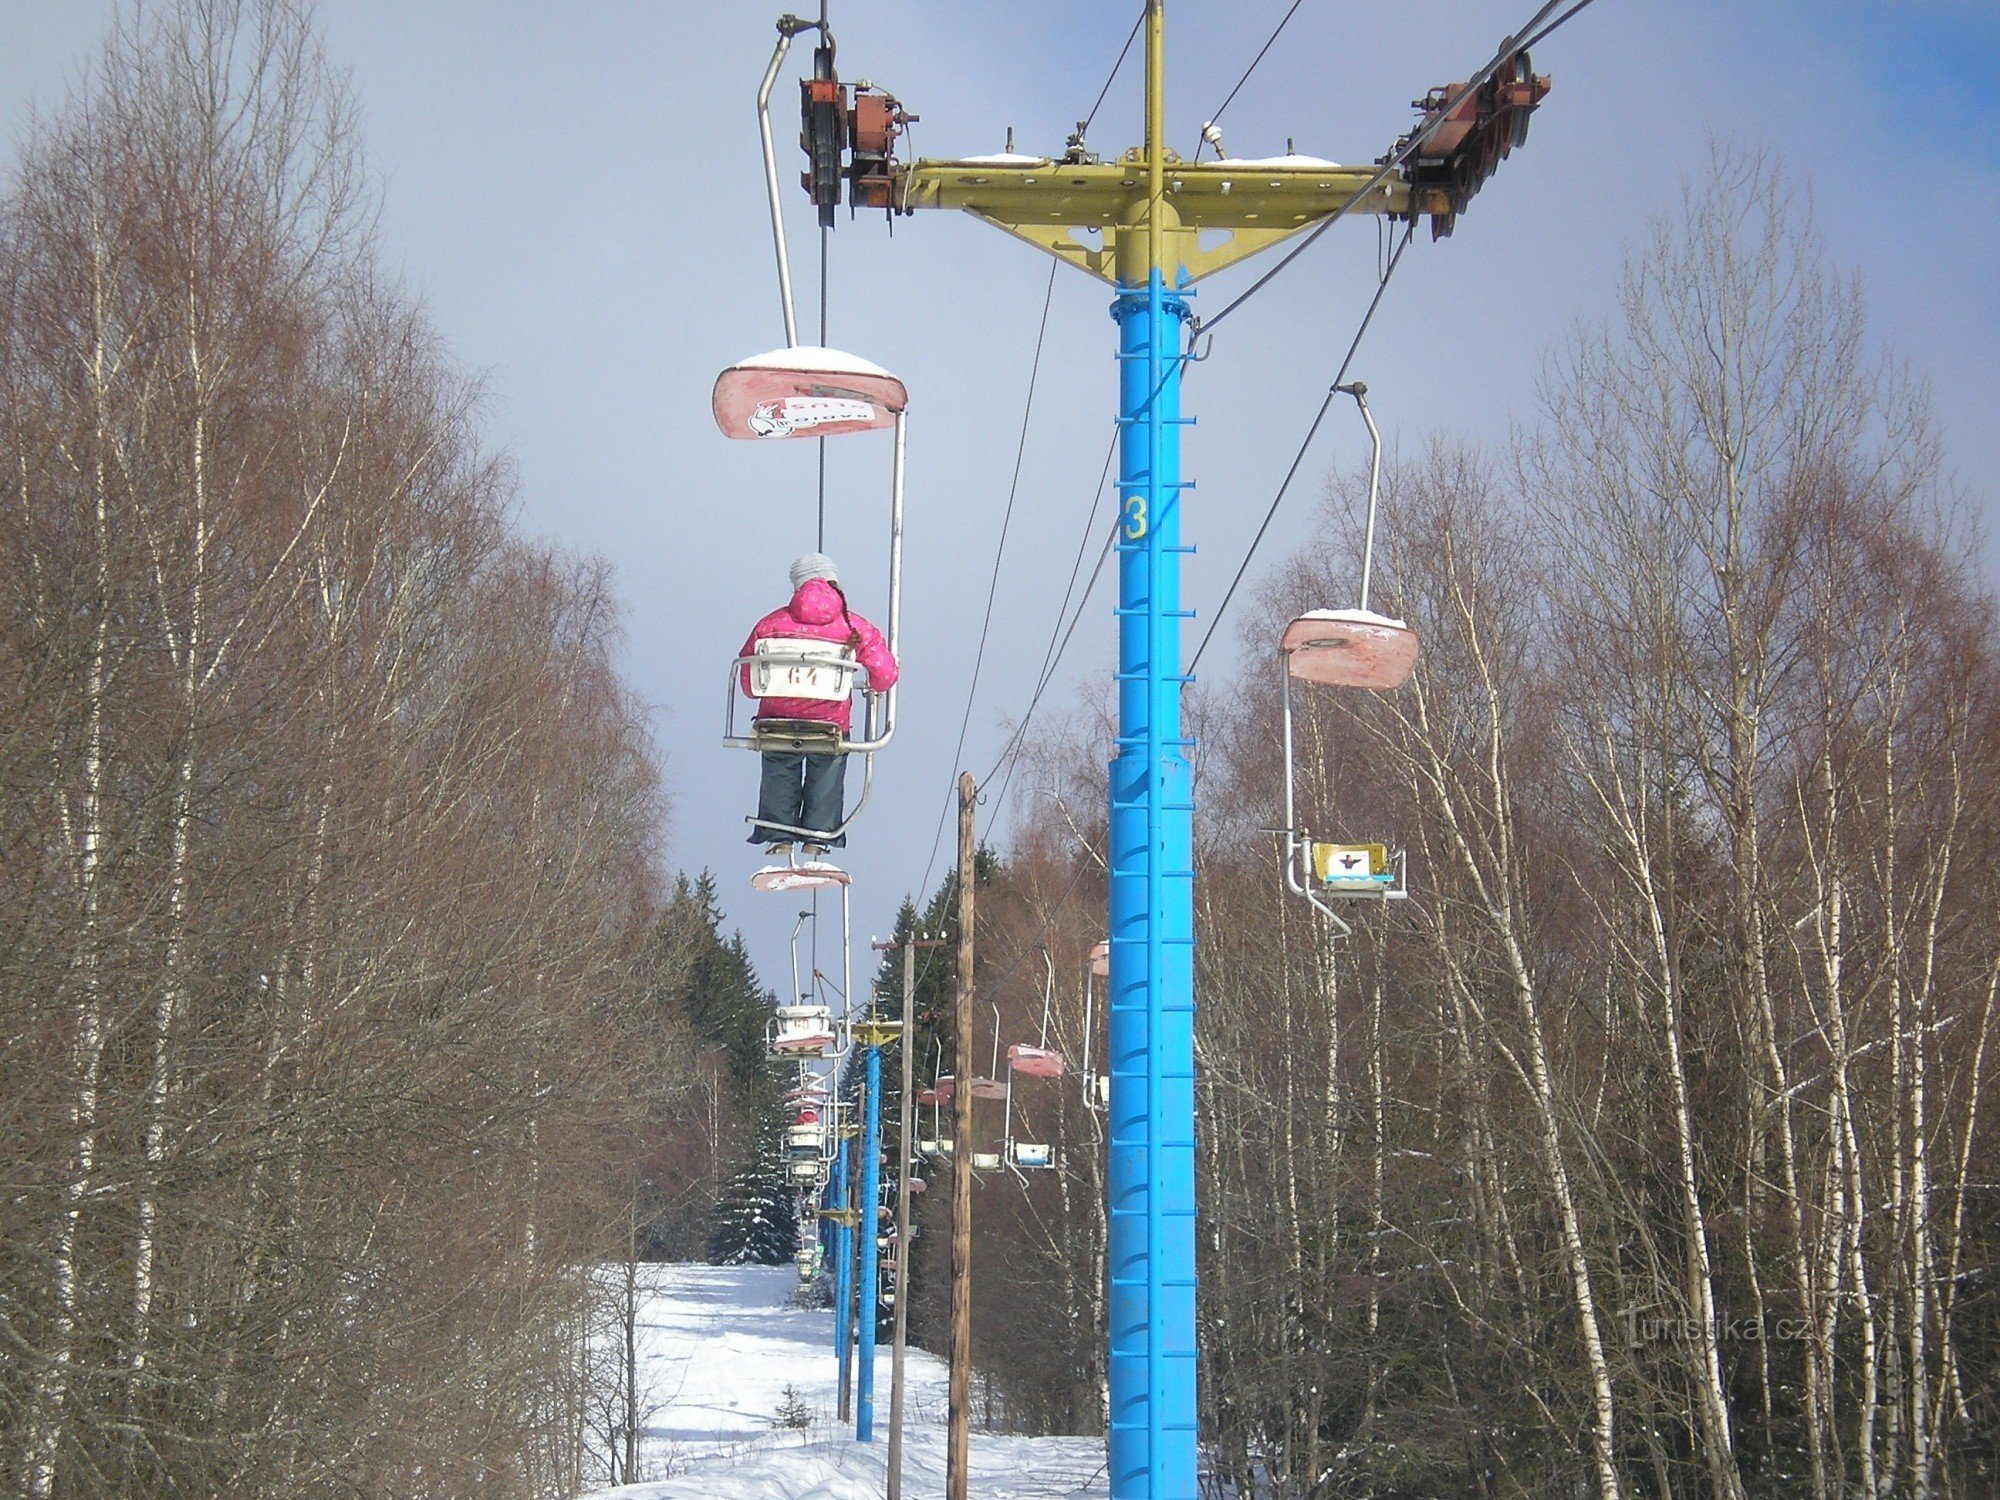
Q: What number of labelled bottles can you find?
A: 0